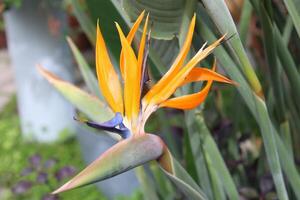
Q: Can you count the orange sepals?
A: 8